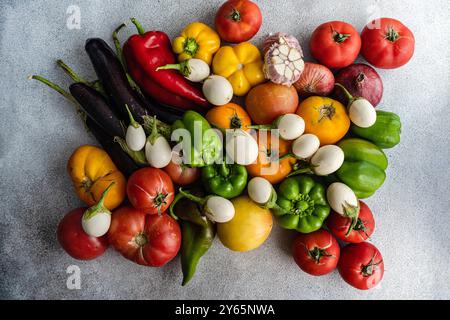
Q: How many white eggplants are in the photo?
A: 13